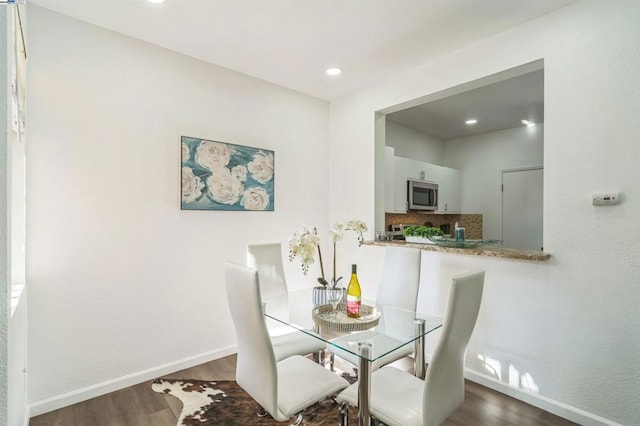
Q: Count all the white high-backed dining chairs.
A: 4